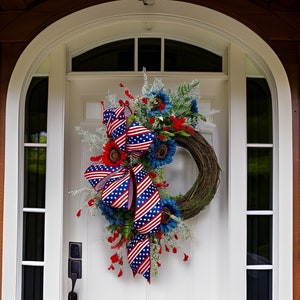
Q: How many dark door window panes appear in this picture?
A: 11